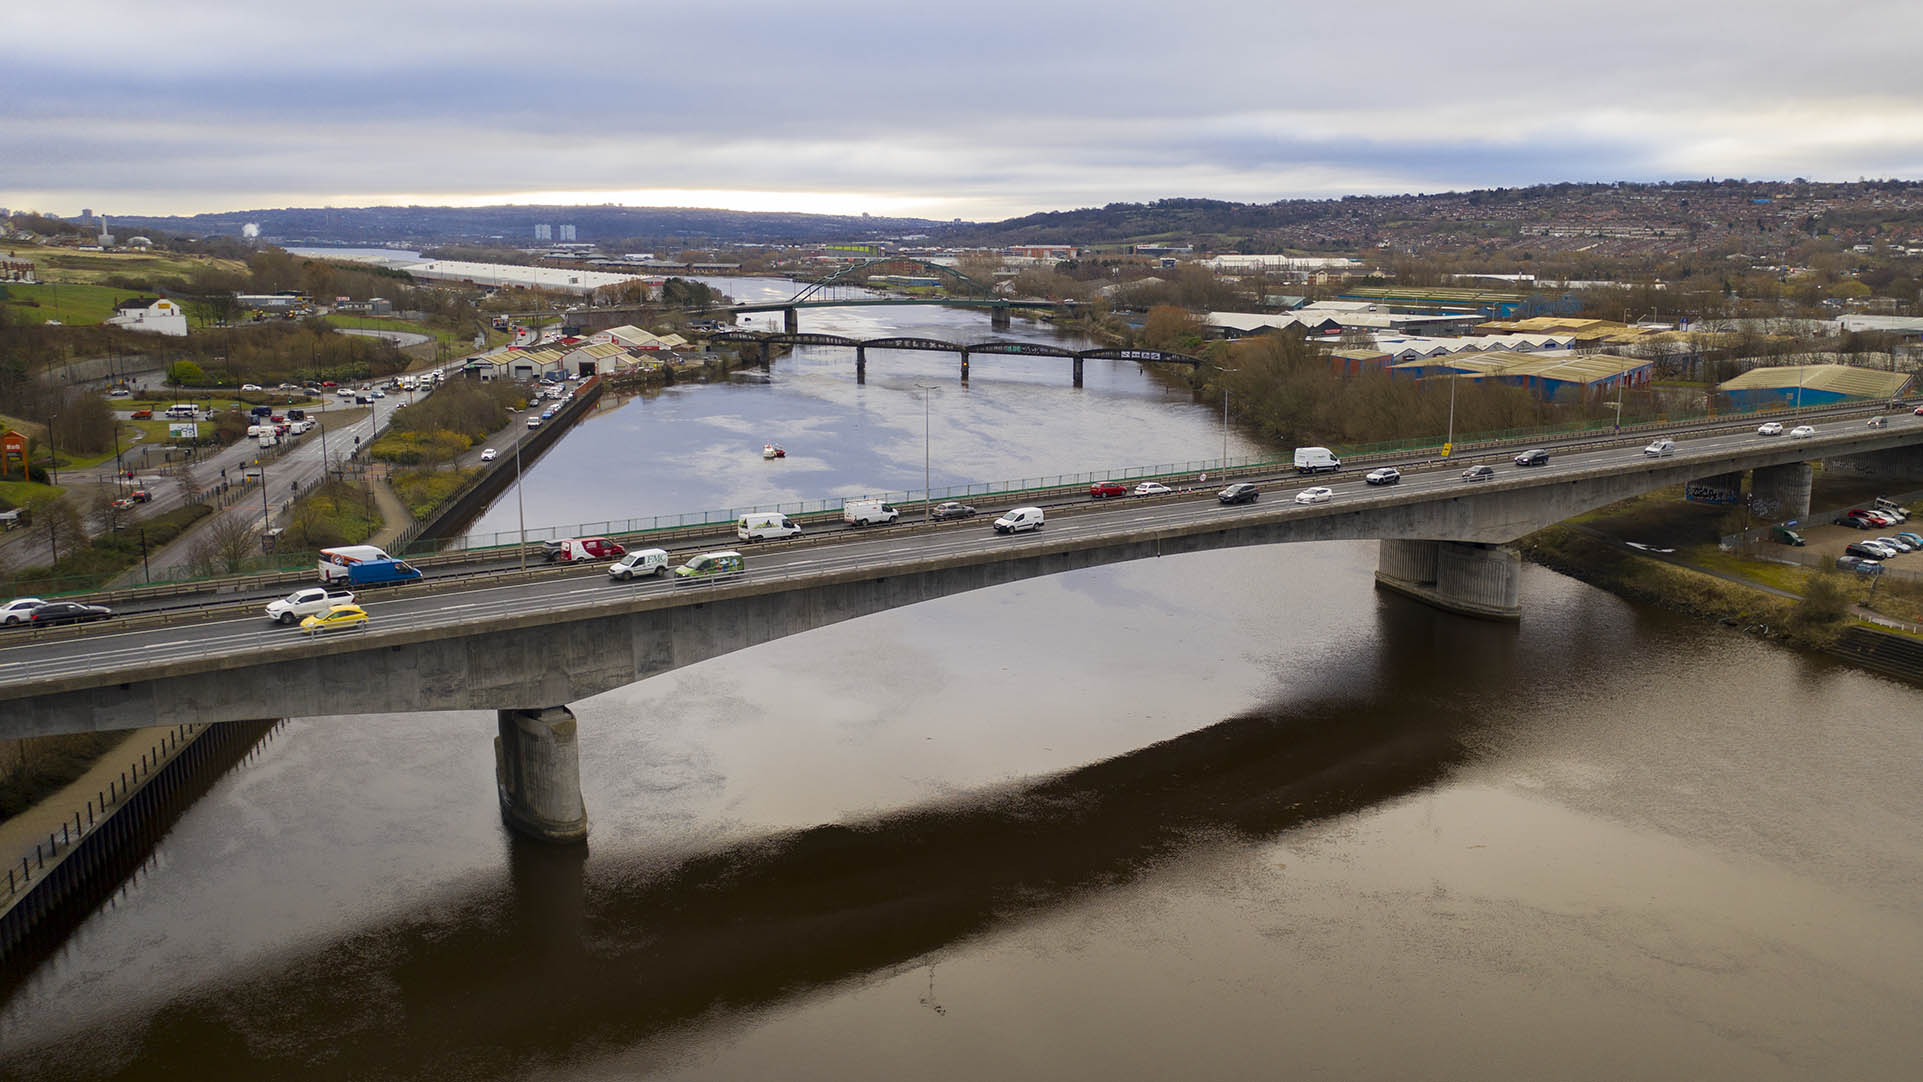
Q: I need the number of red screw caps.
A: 0